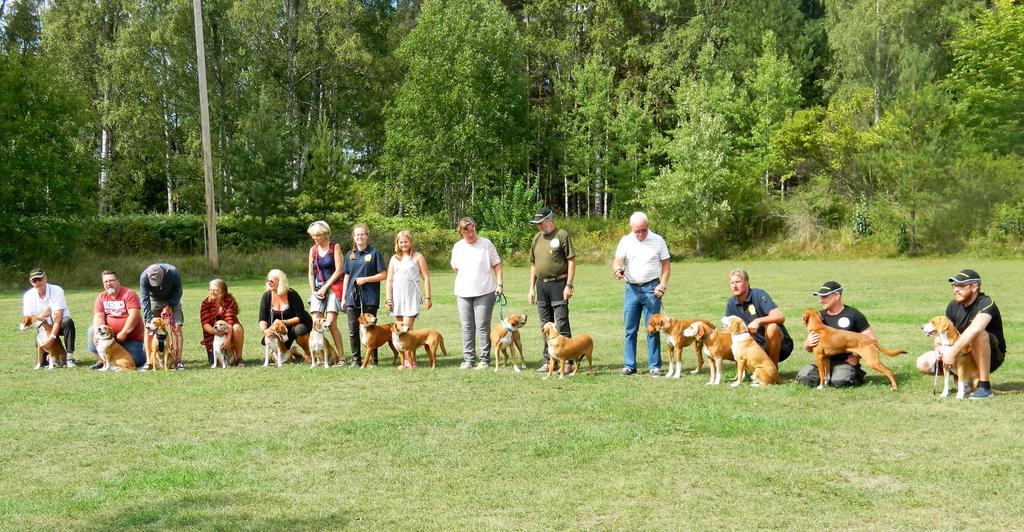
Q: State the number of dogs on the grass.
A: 15